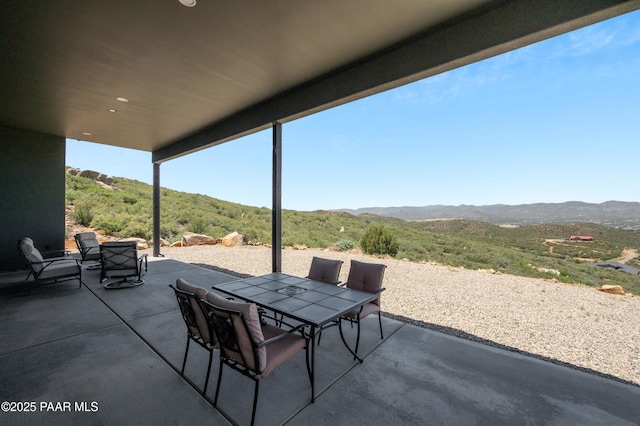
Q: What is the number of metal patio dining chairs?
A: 4